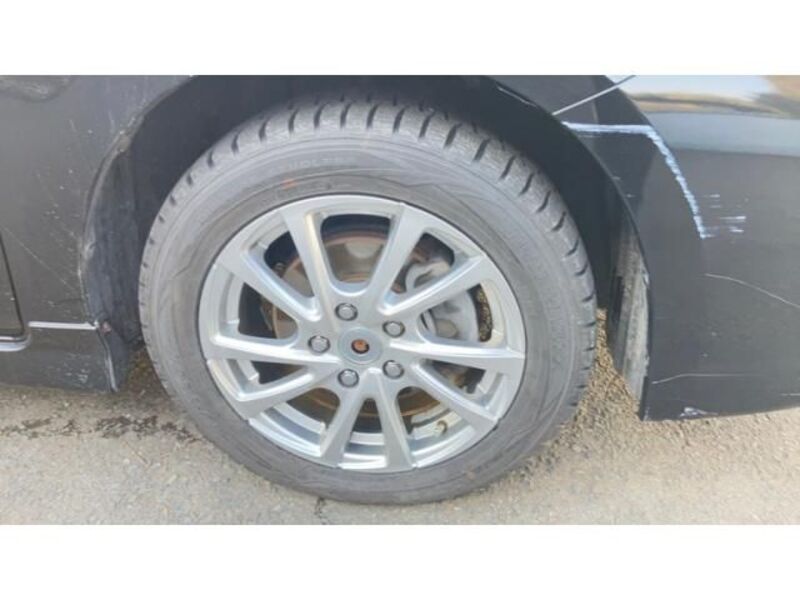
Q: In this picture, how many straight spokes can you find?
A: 10